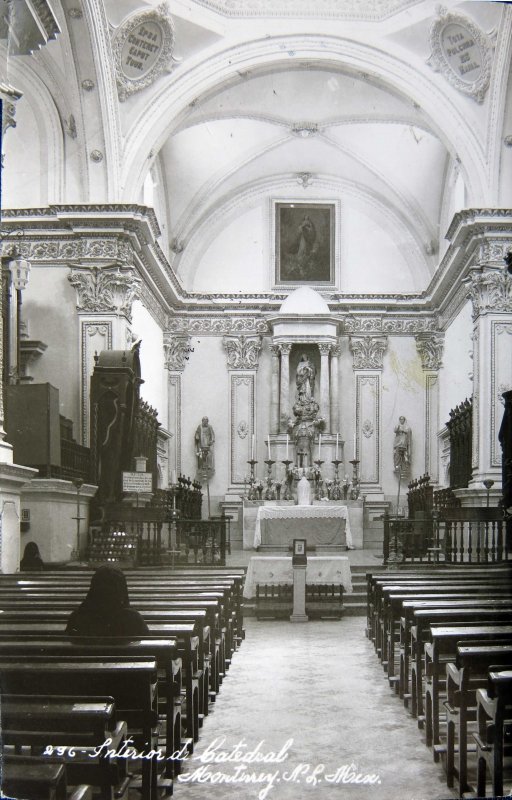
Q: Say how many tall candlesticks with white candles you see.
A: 6